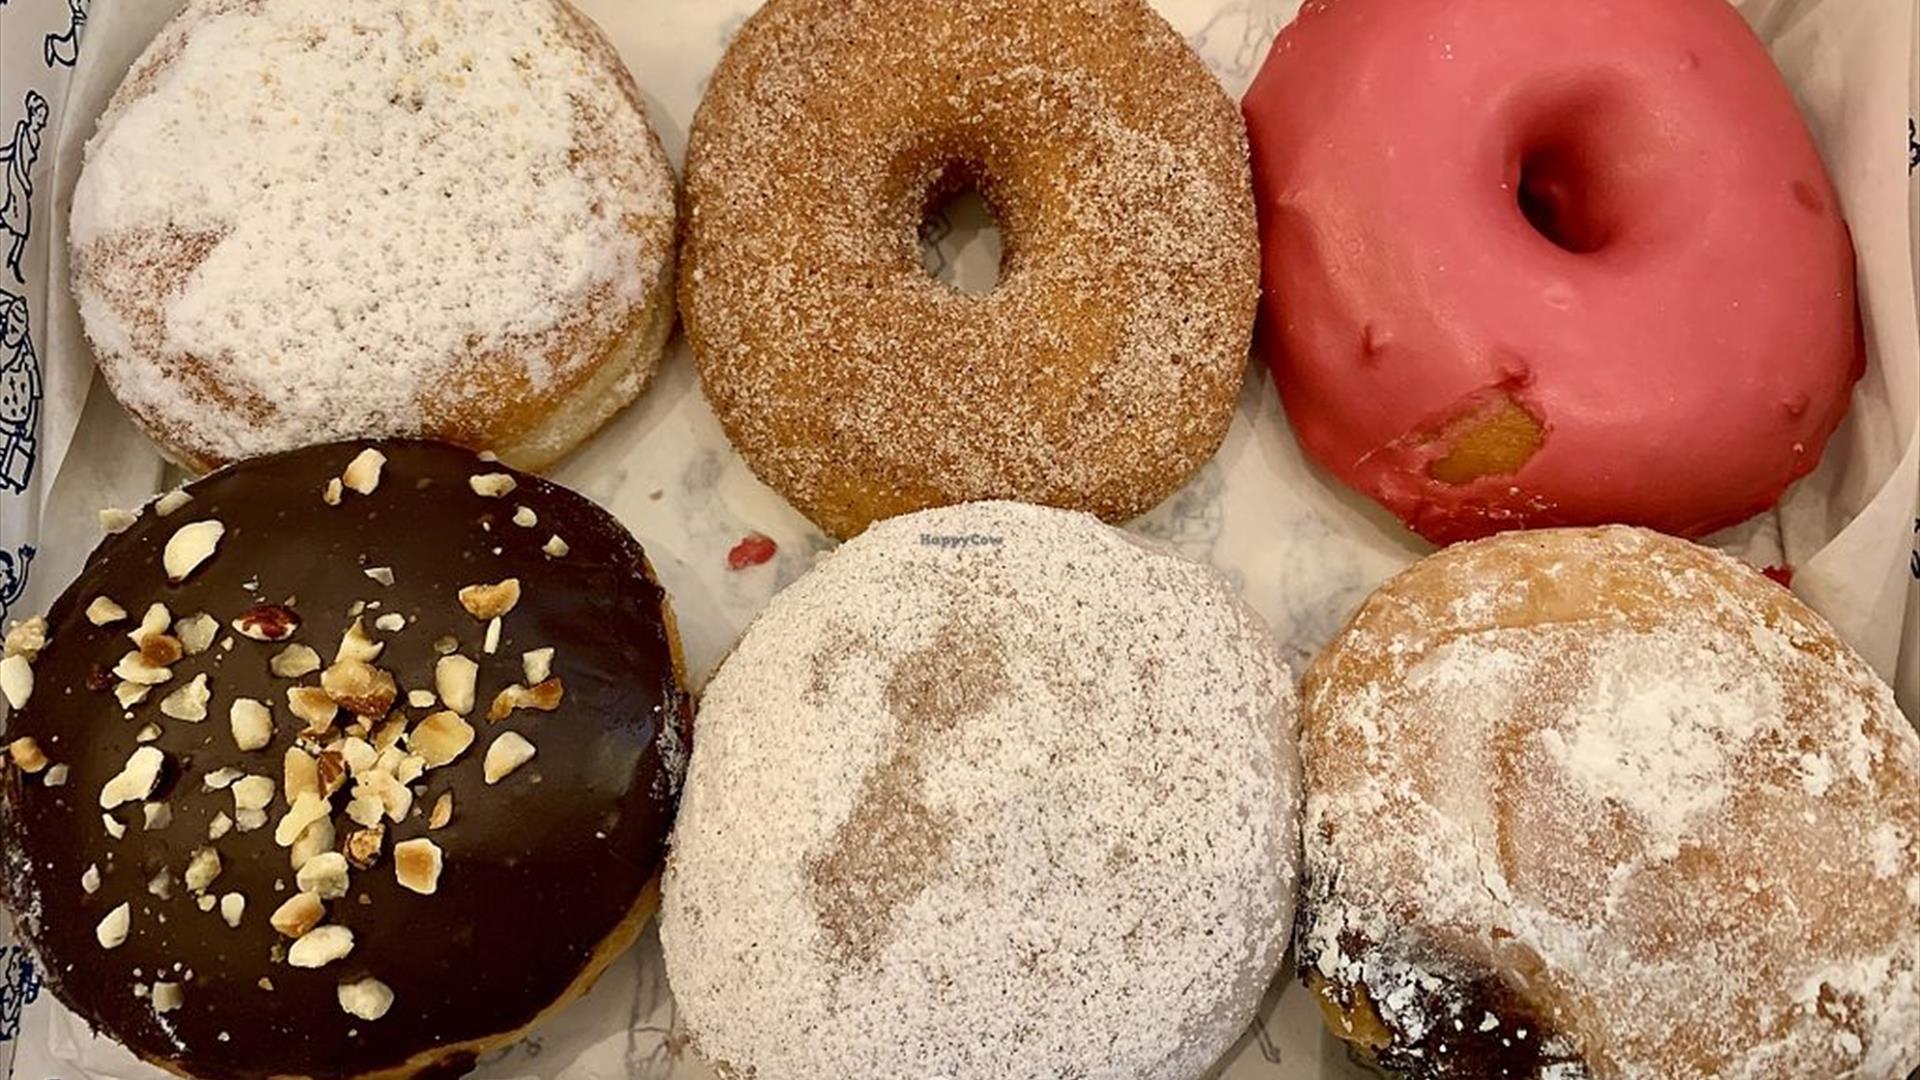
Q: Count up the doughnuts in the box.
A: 6